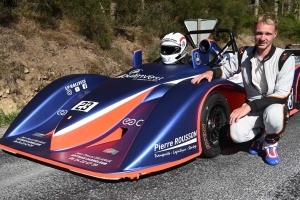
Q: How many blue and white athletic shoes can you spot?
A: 2